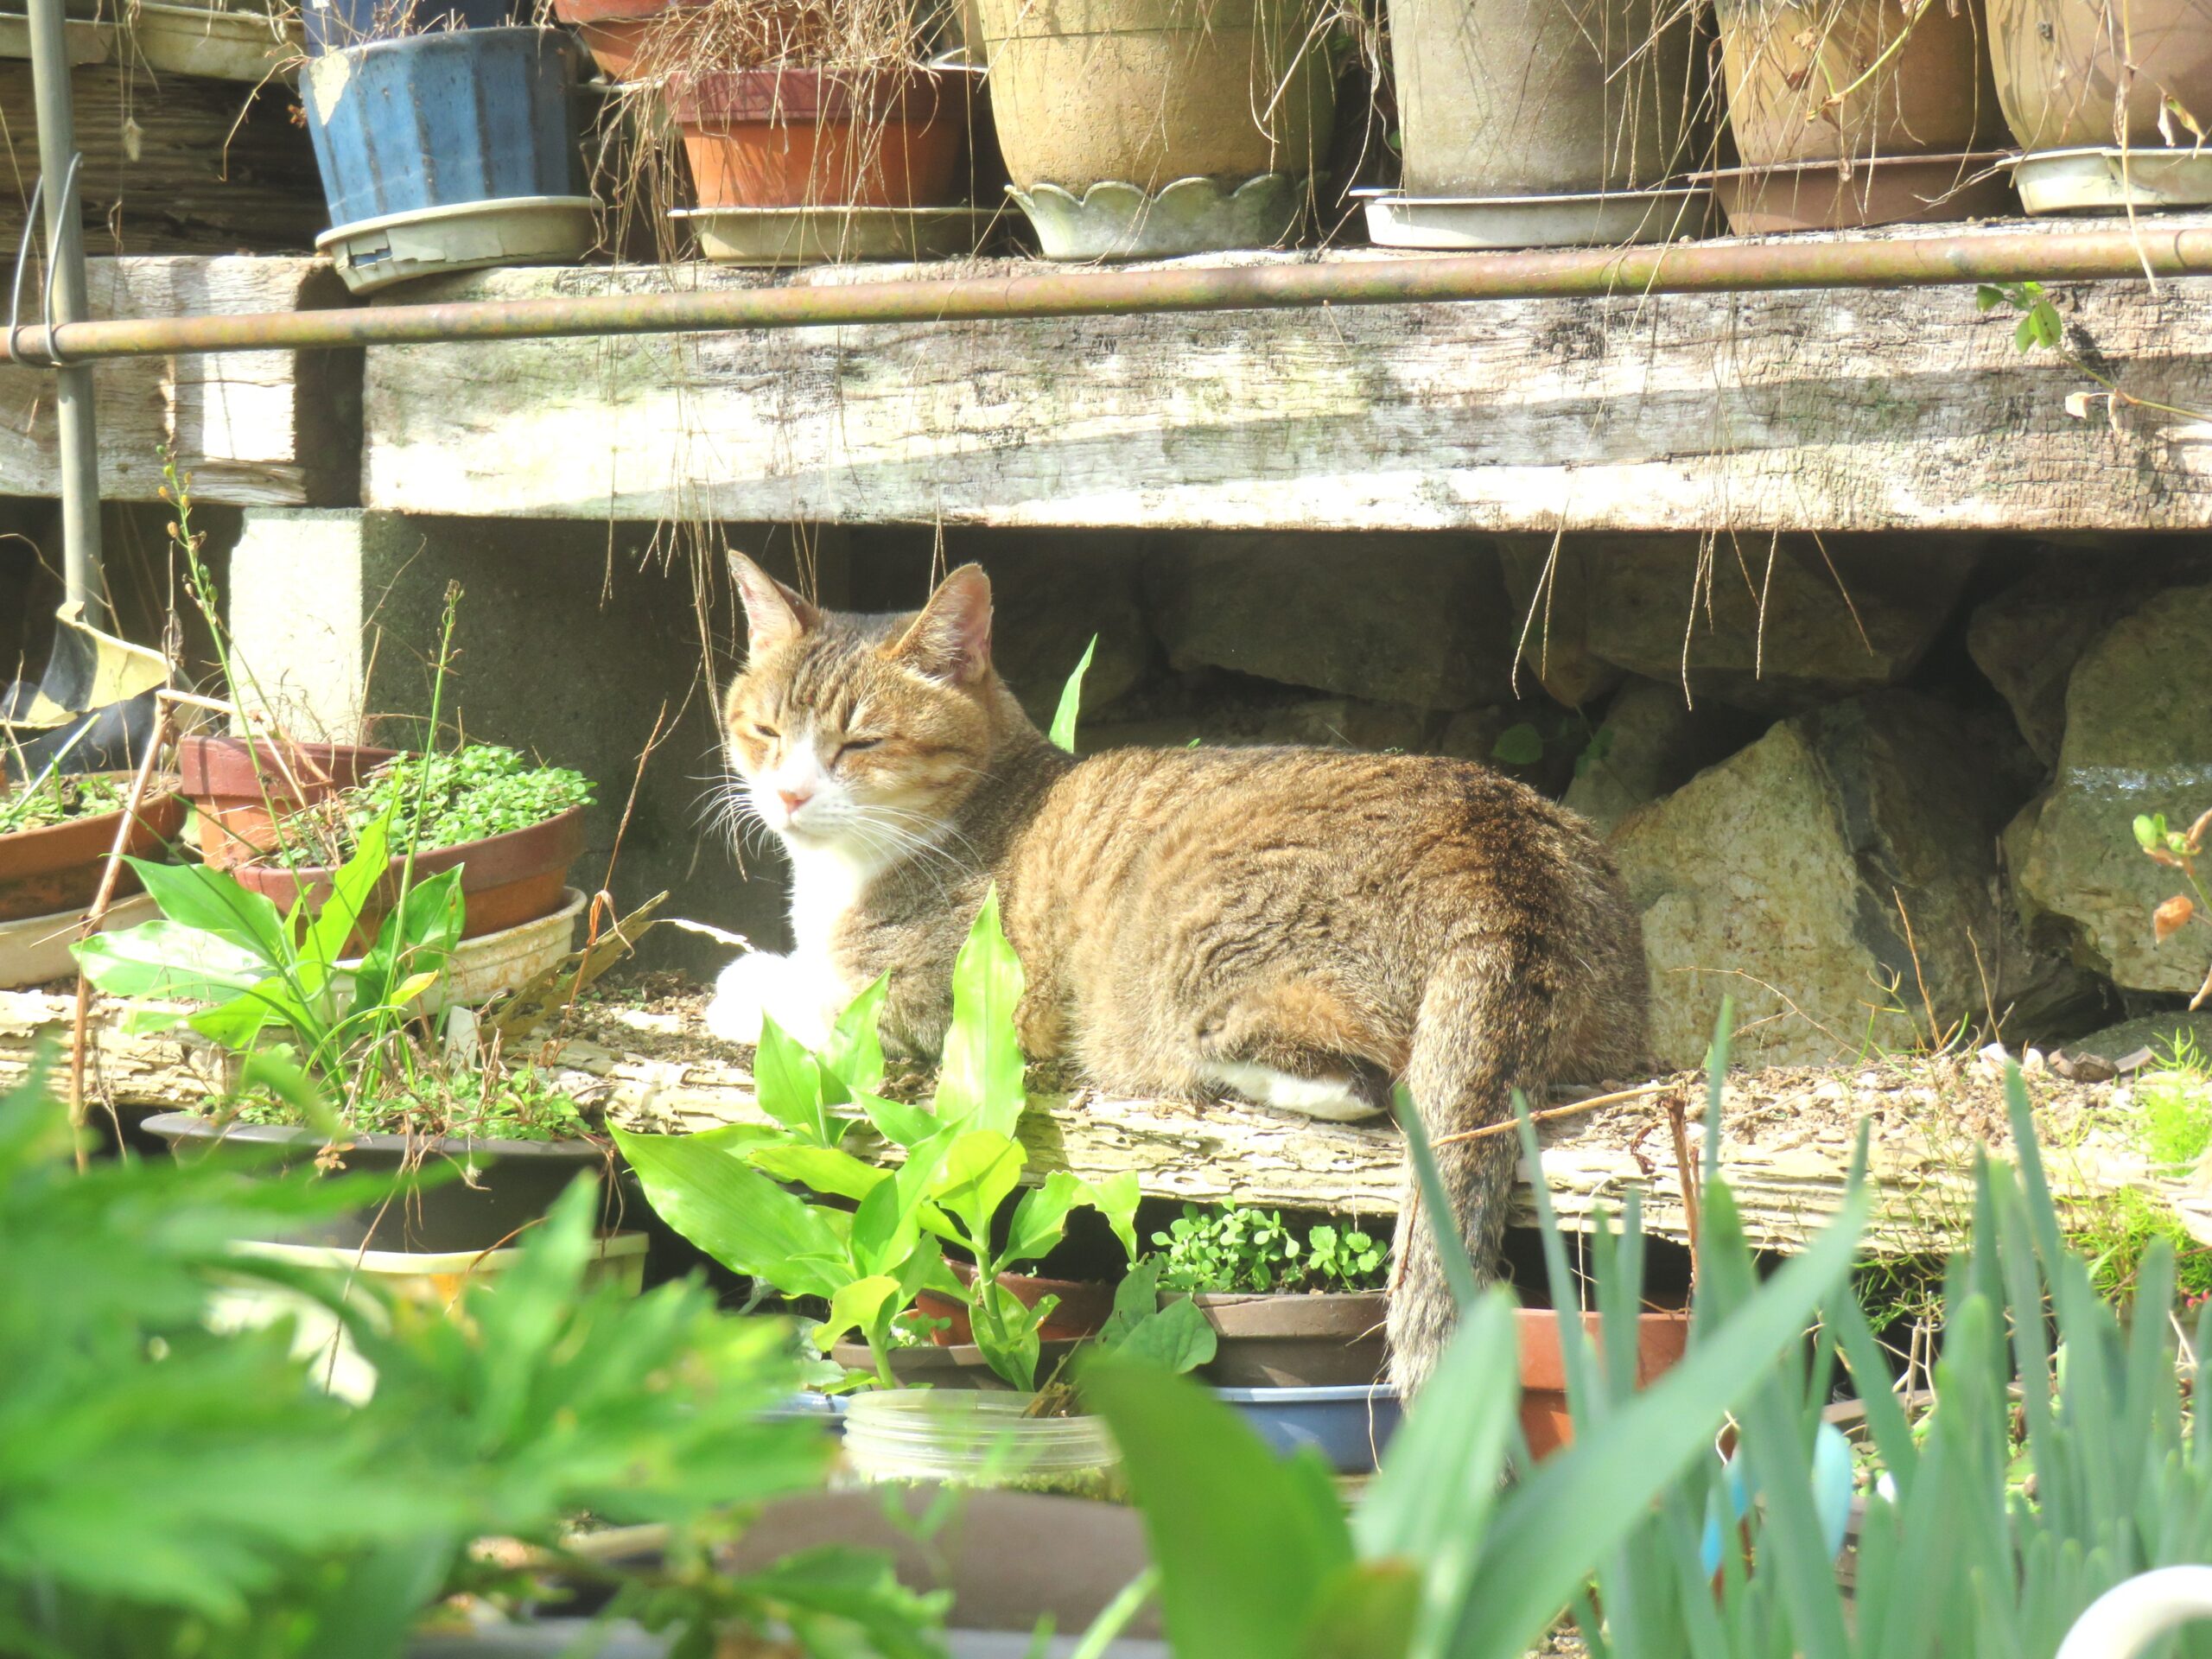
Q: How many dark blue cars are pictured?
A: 0